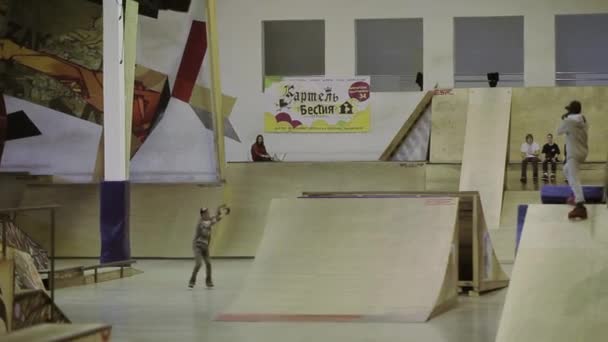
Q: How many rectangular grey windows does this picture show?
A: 4